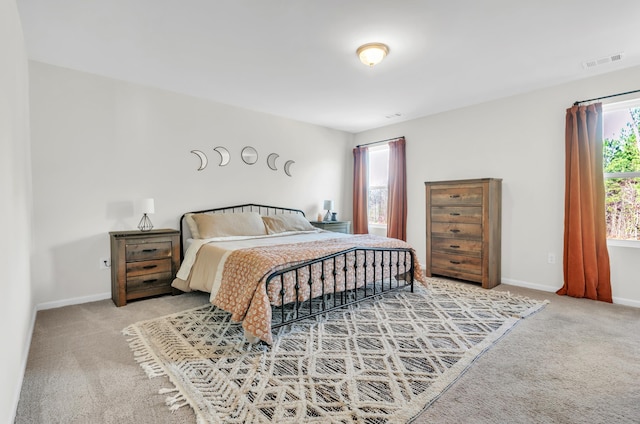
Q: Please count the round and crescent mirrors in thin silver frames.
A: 5